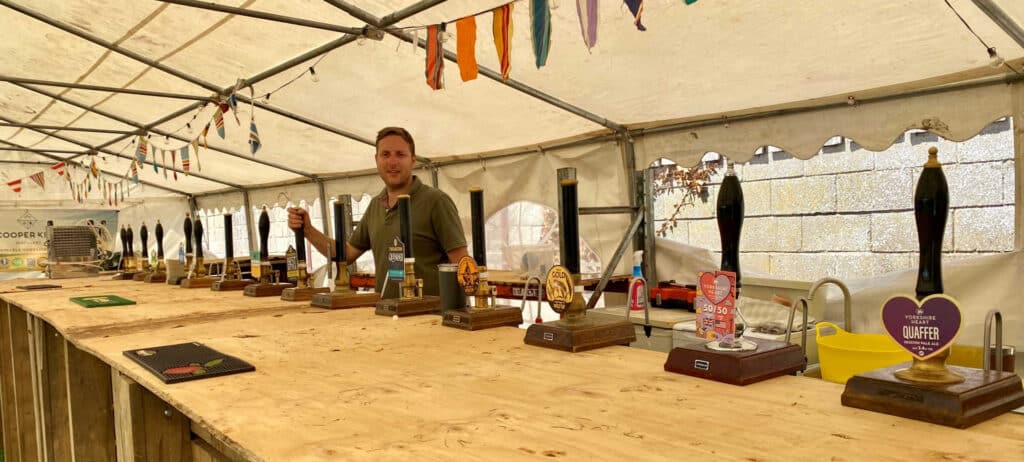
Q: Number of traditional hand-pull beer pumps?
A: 15